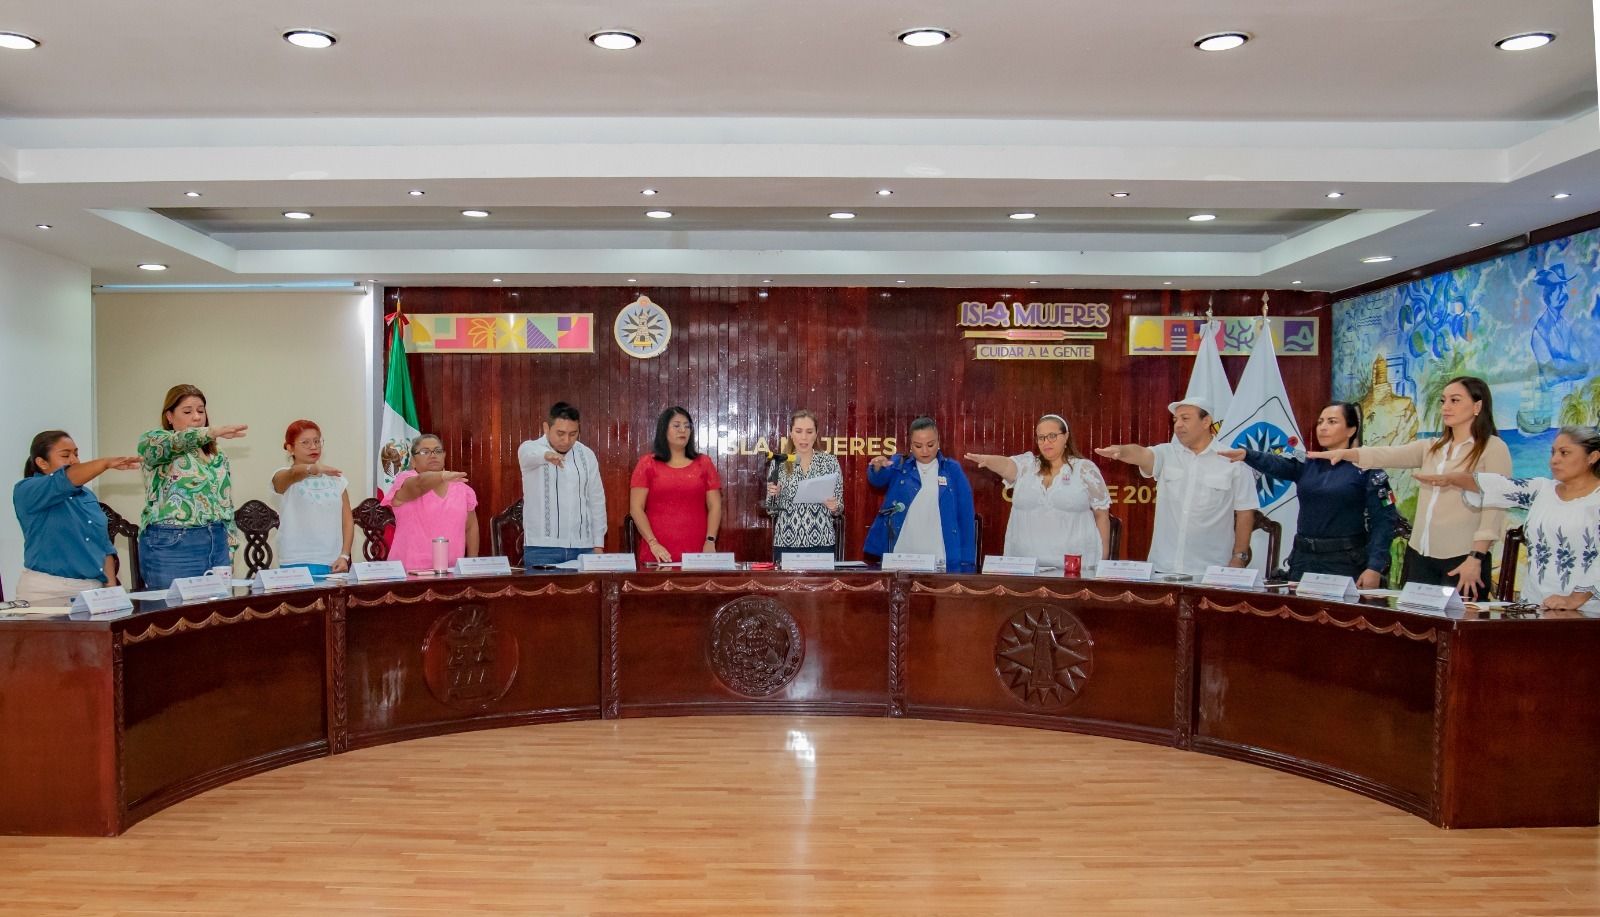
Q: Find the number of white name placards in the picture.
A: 14